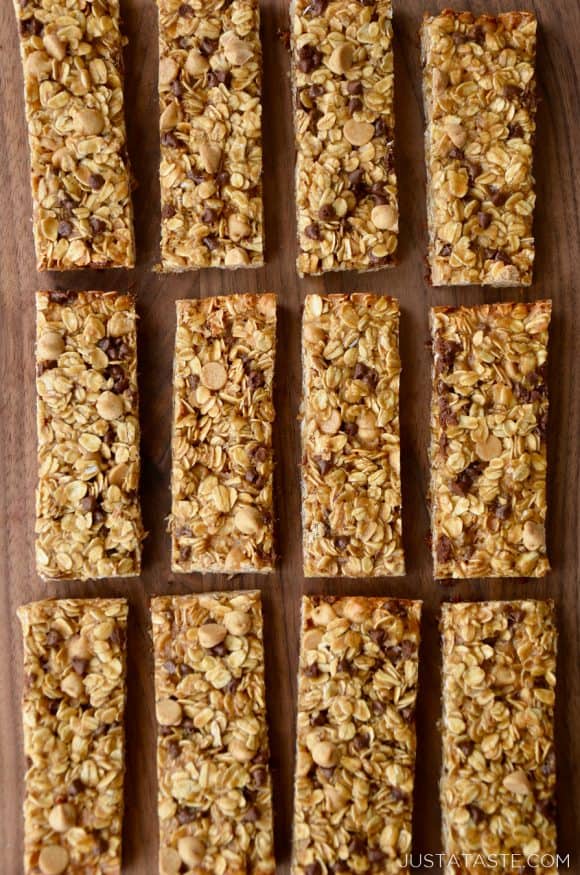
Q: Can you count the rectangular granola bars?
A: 12